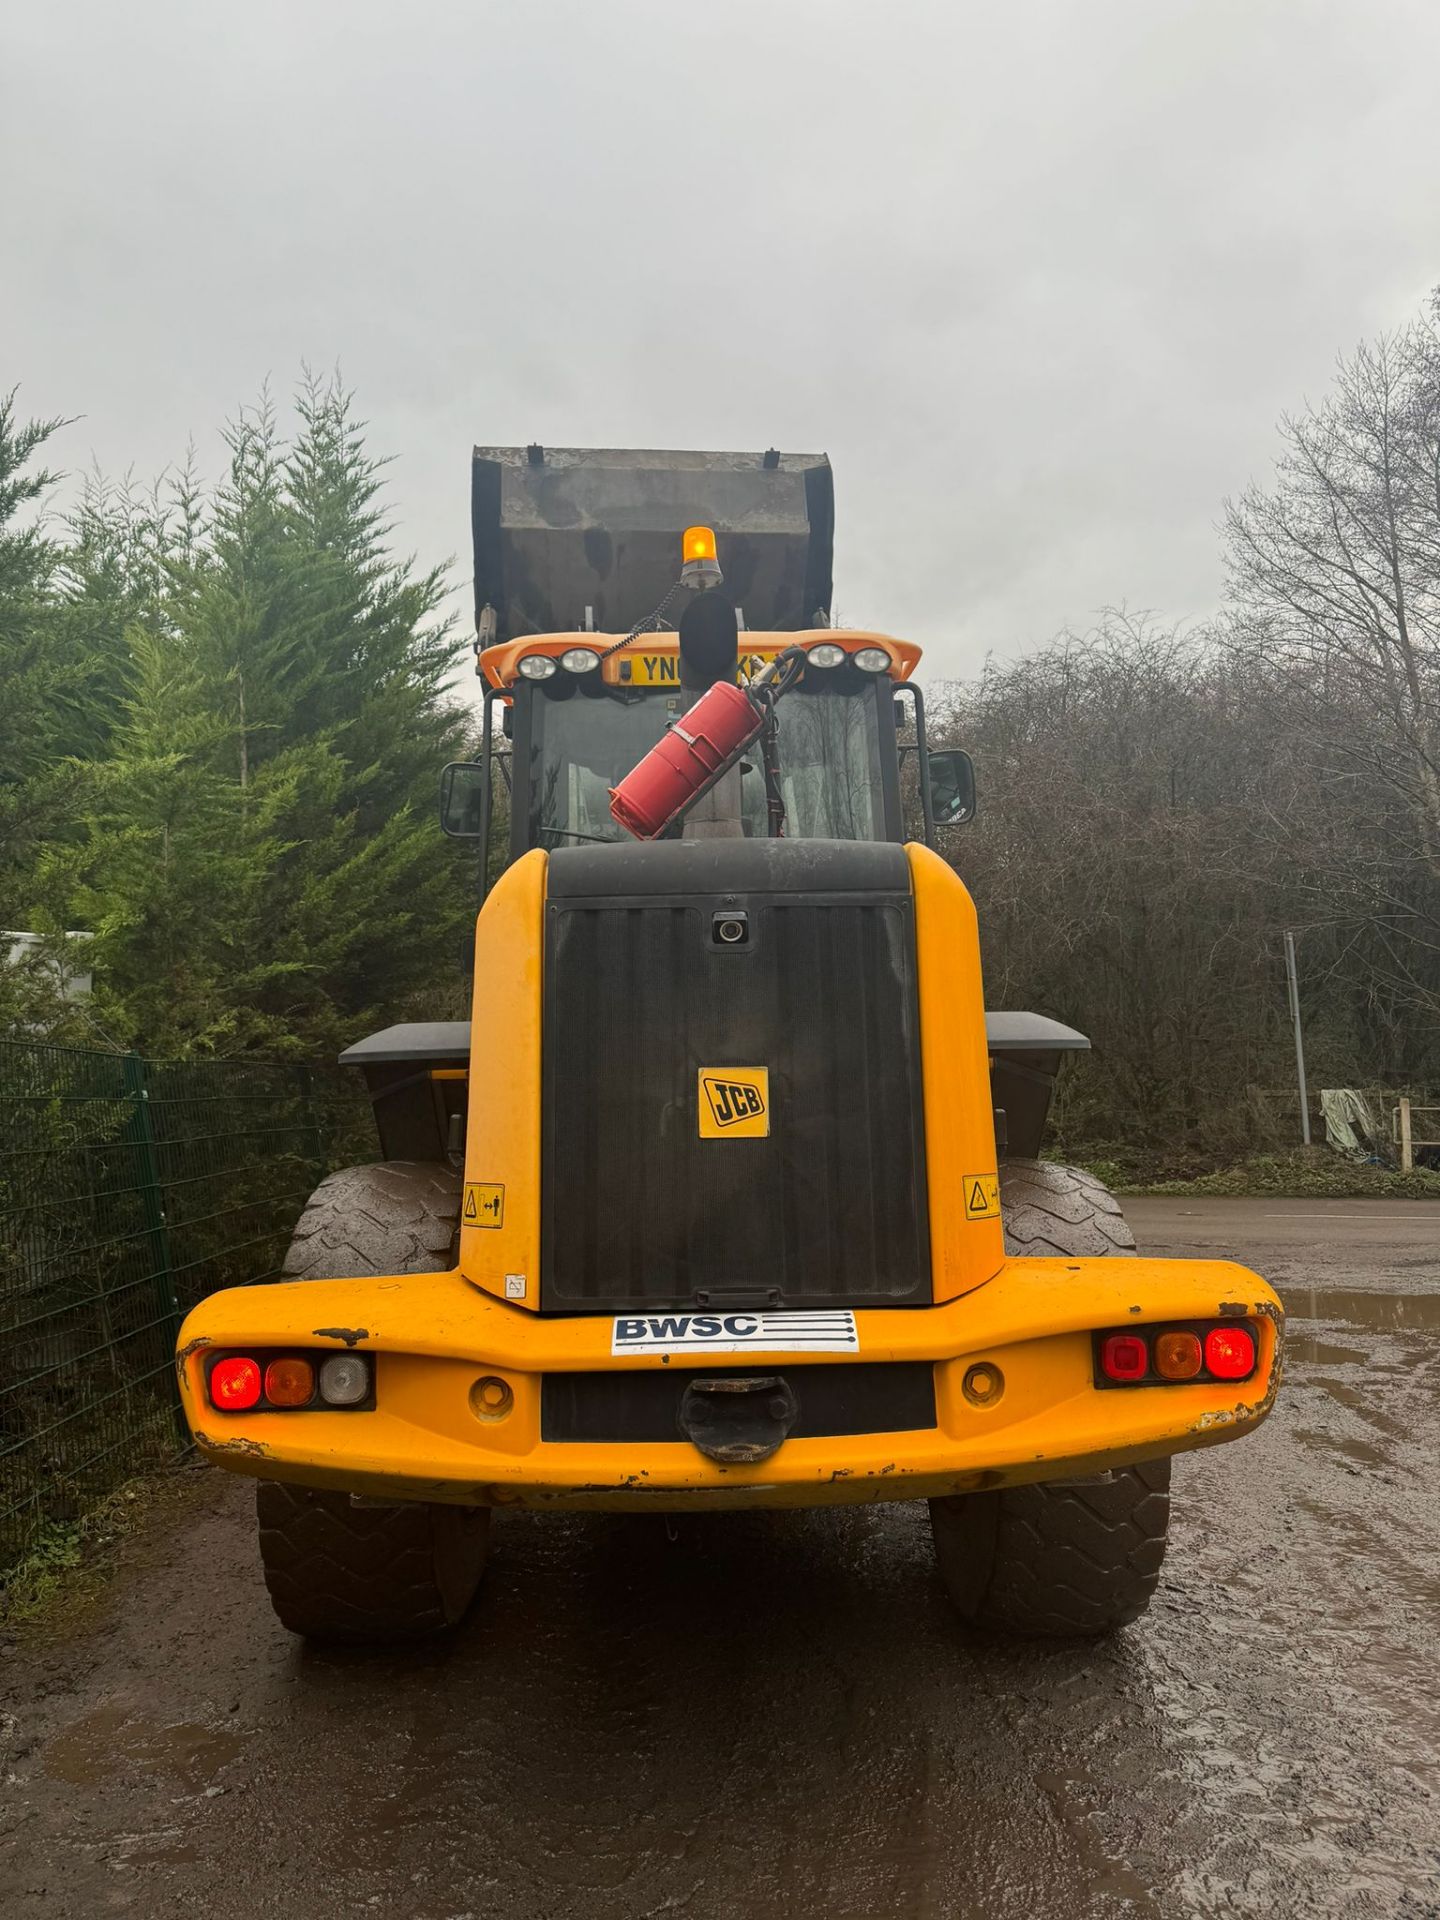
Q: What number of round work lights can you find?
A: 4